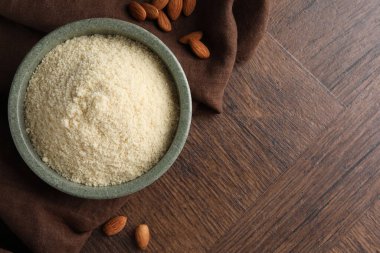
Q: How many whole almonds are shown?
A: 10